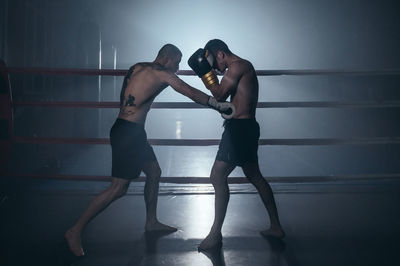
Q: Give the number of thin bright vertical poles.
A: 2